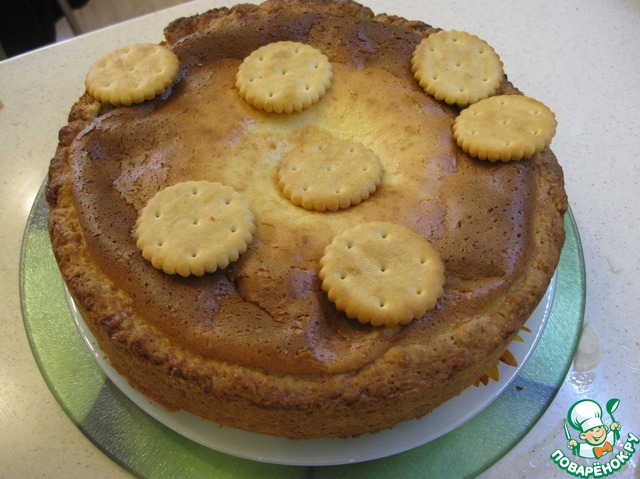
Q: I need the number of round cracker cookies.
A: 7